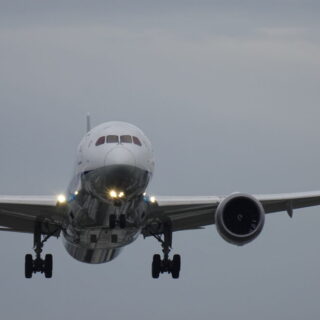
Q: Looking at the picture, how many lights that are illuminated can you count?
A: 4